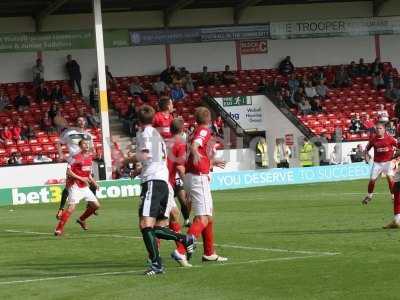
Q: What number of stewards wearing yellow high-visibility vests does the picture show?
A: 3